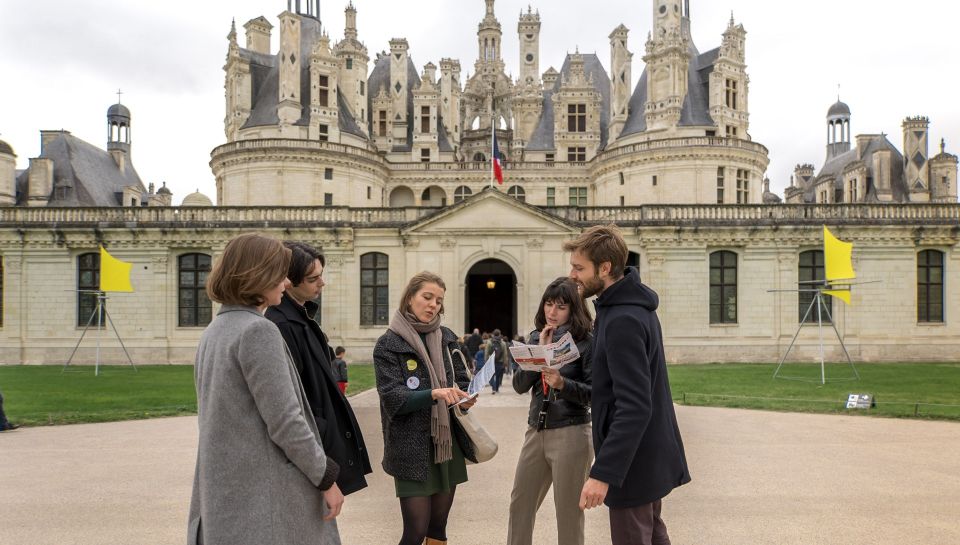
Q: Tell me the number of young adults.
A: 5